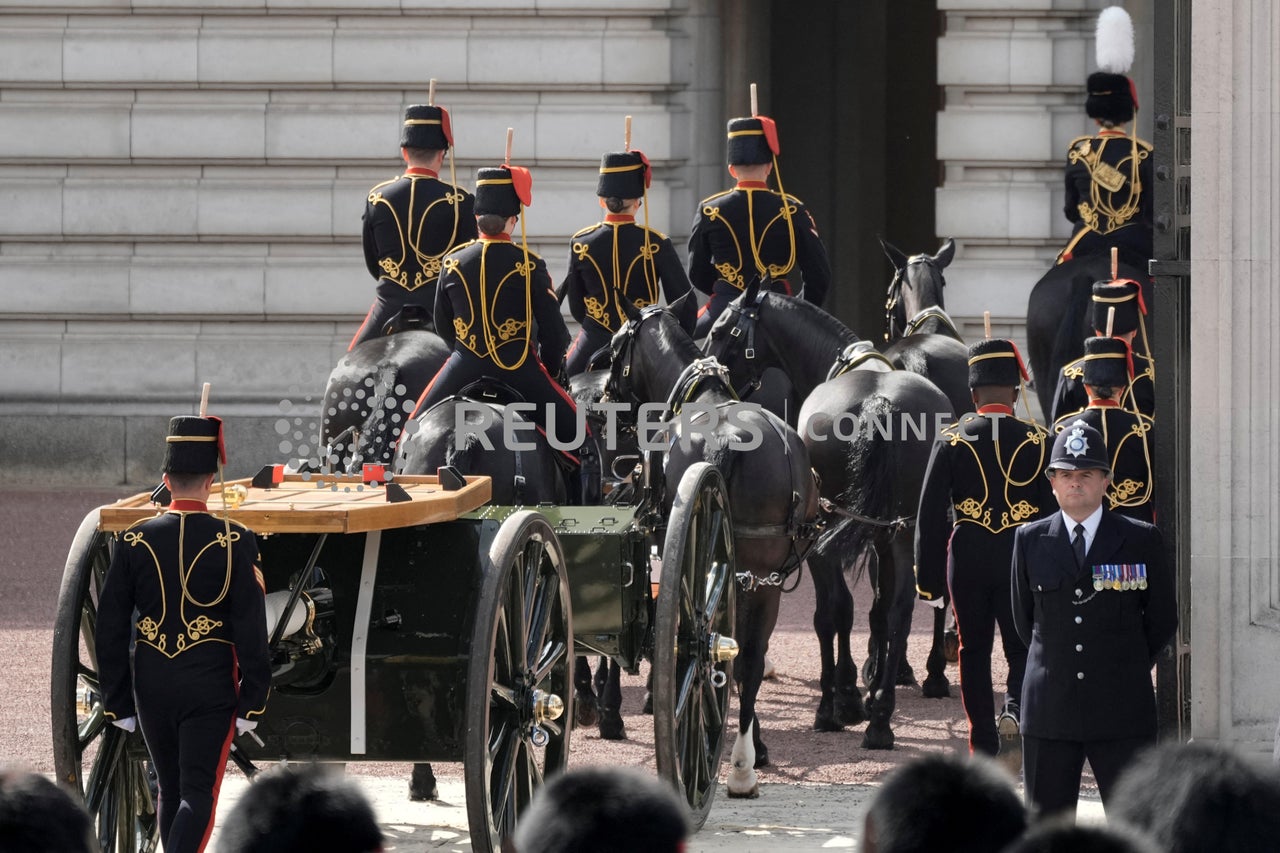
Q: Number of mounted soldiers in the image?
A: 5